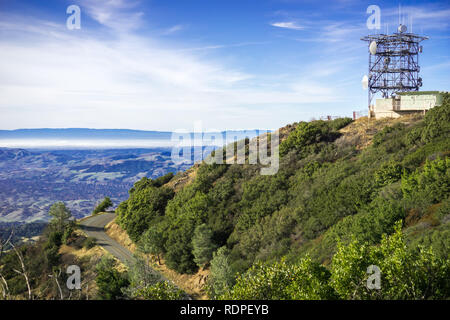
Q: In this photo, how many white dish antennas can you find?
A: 3